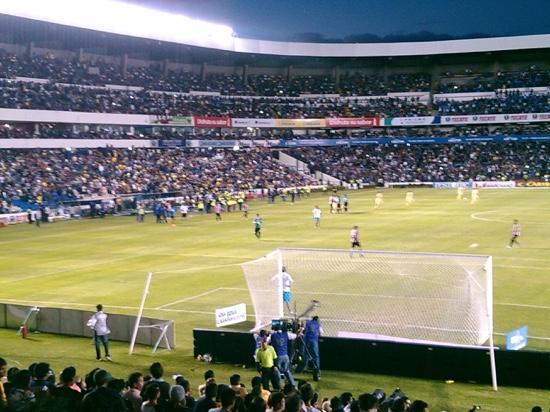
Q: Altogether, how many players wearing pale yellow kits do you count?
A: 4